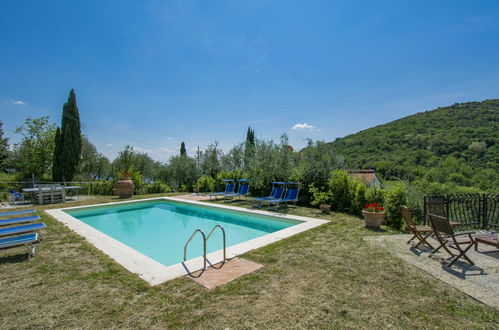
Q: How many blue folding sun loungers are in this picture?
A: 8